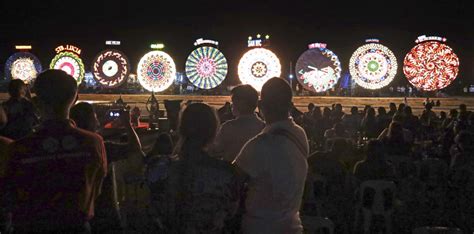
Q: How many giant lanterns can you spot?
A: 9